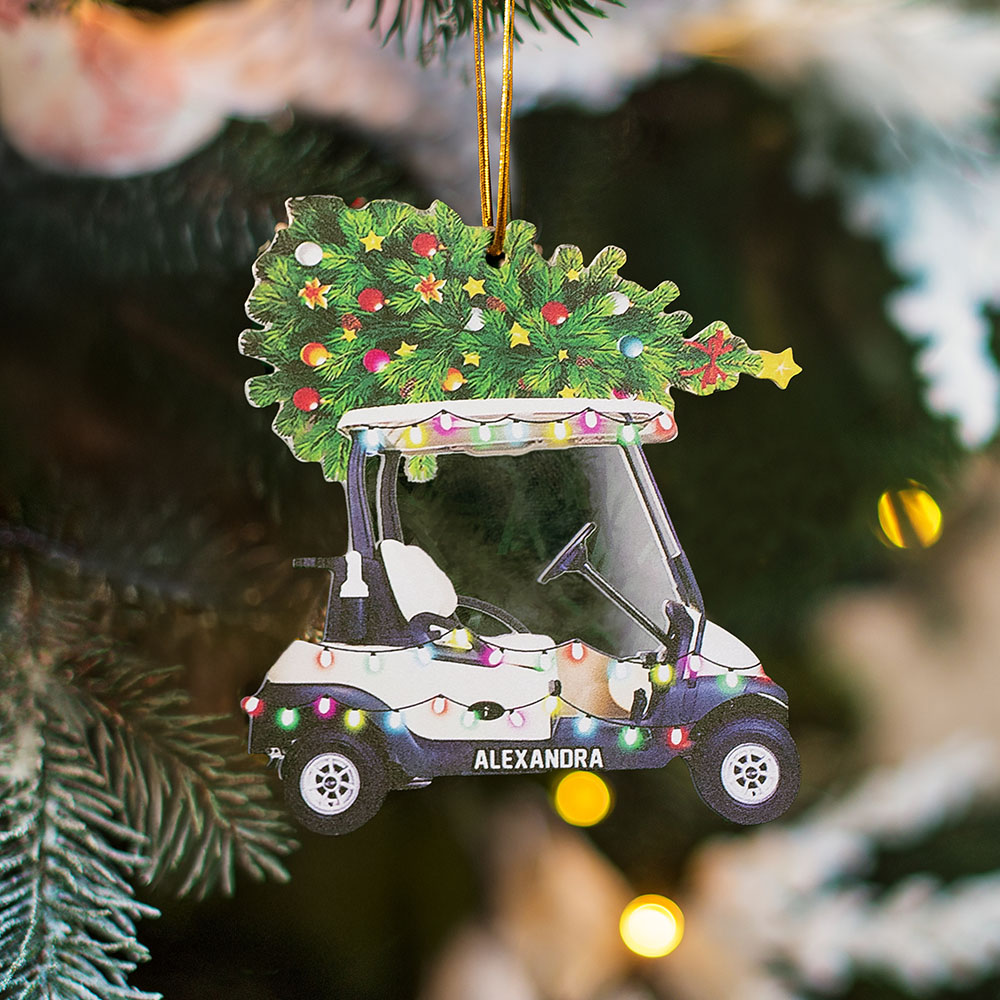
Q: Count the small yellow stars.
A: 9